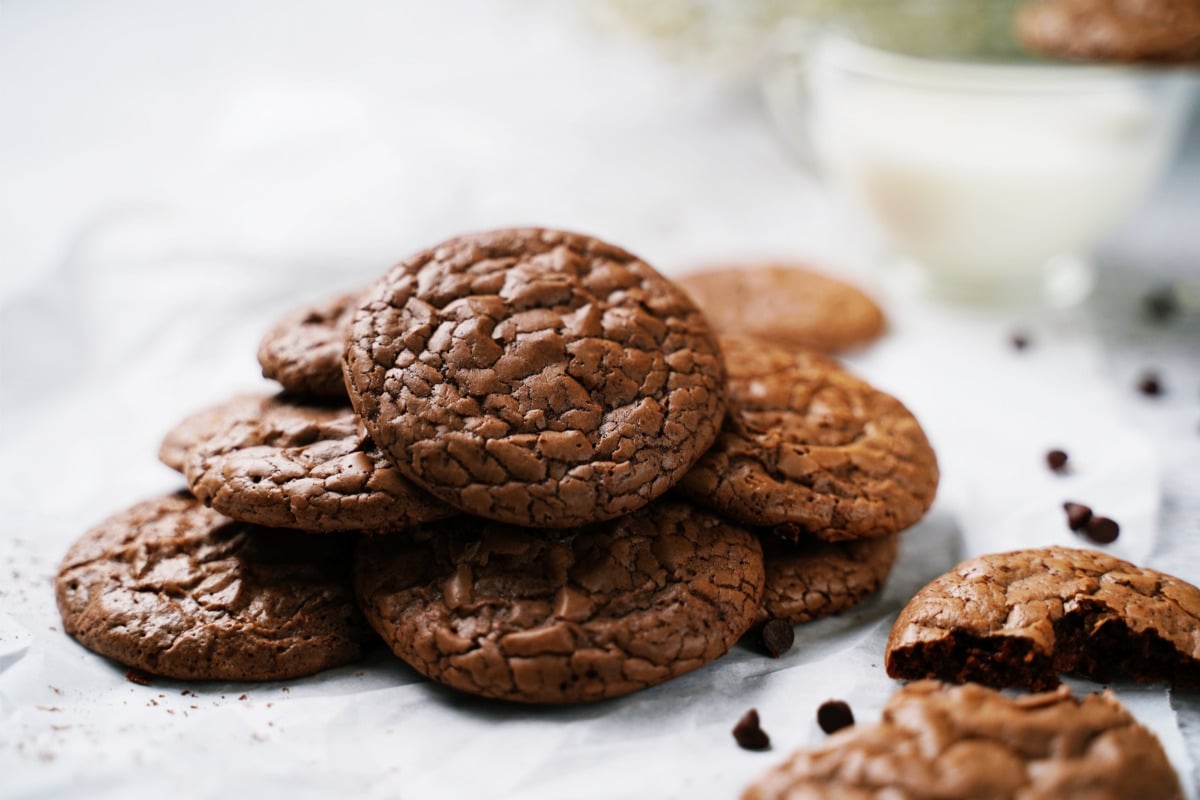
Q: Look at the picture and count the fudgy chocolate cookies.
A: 12